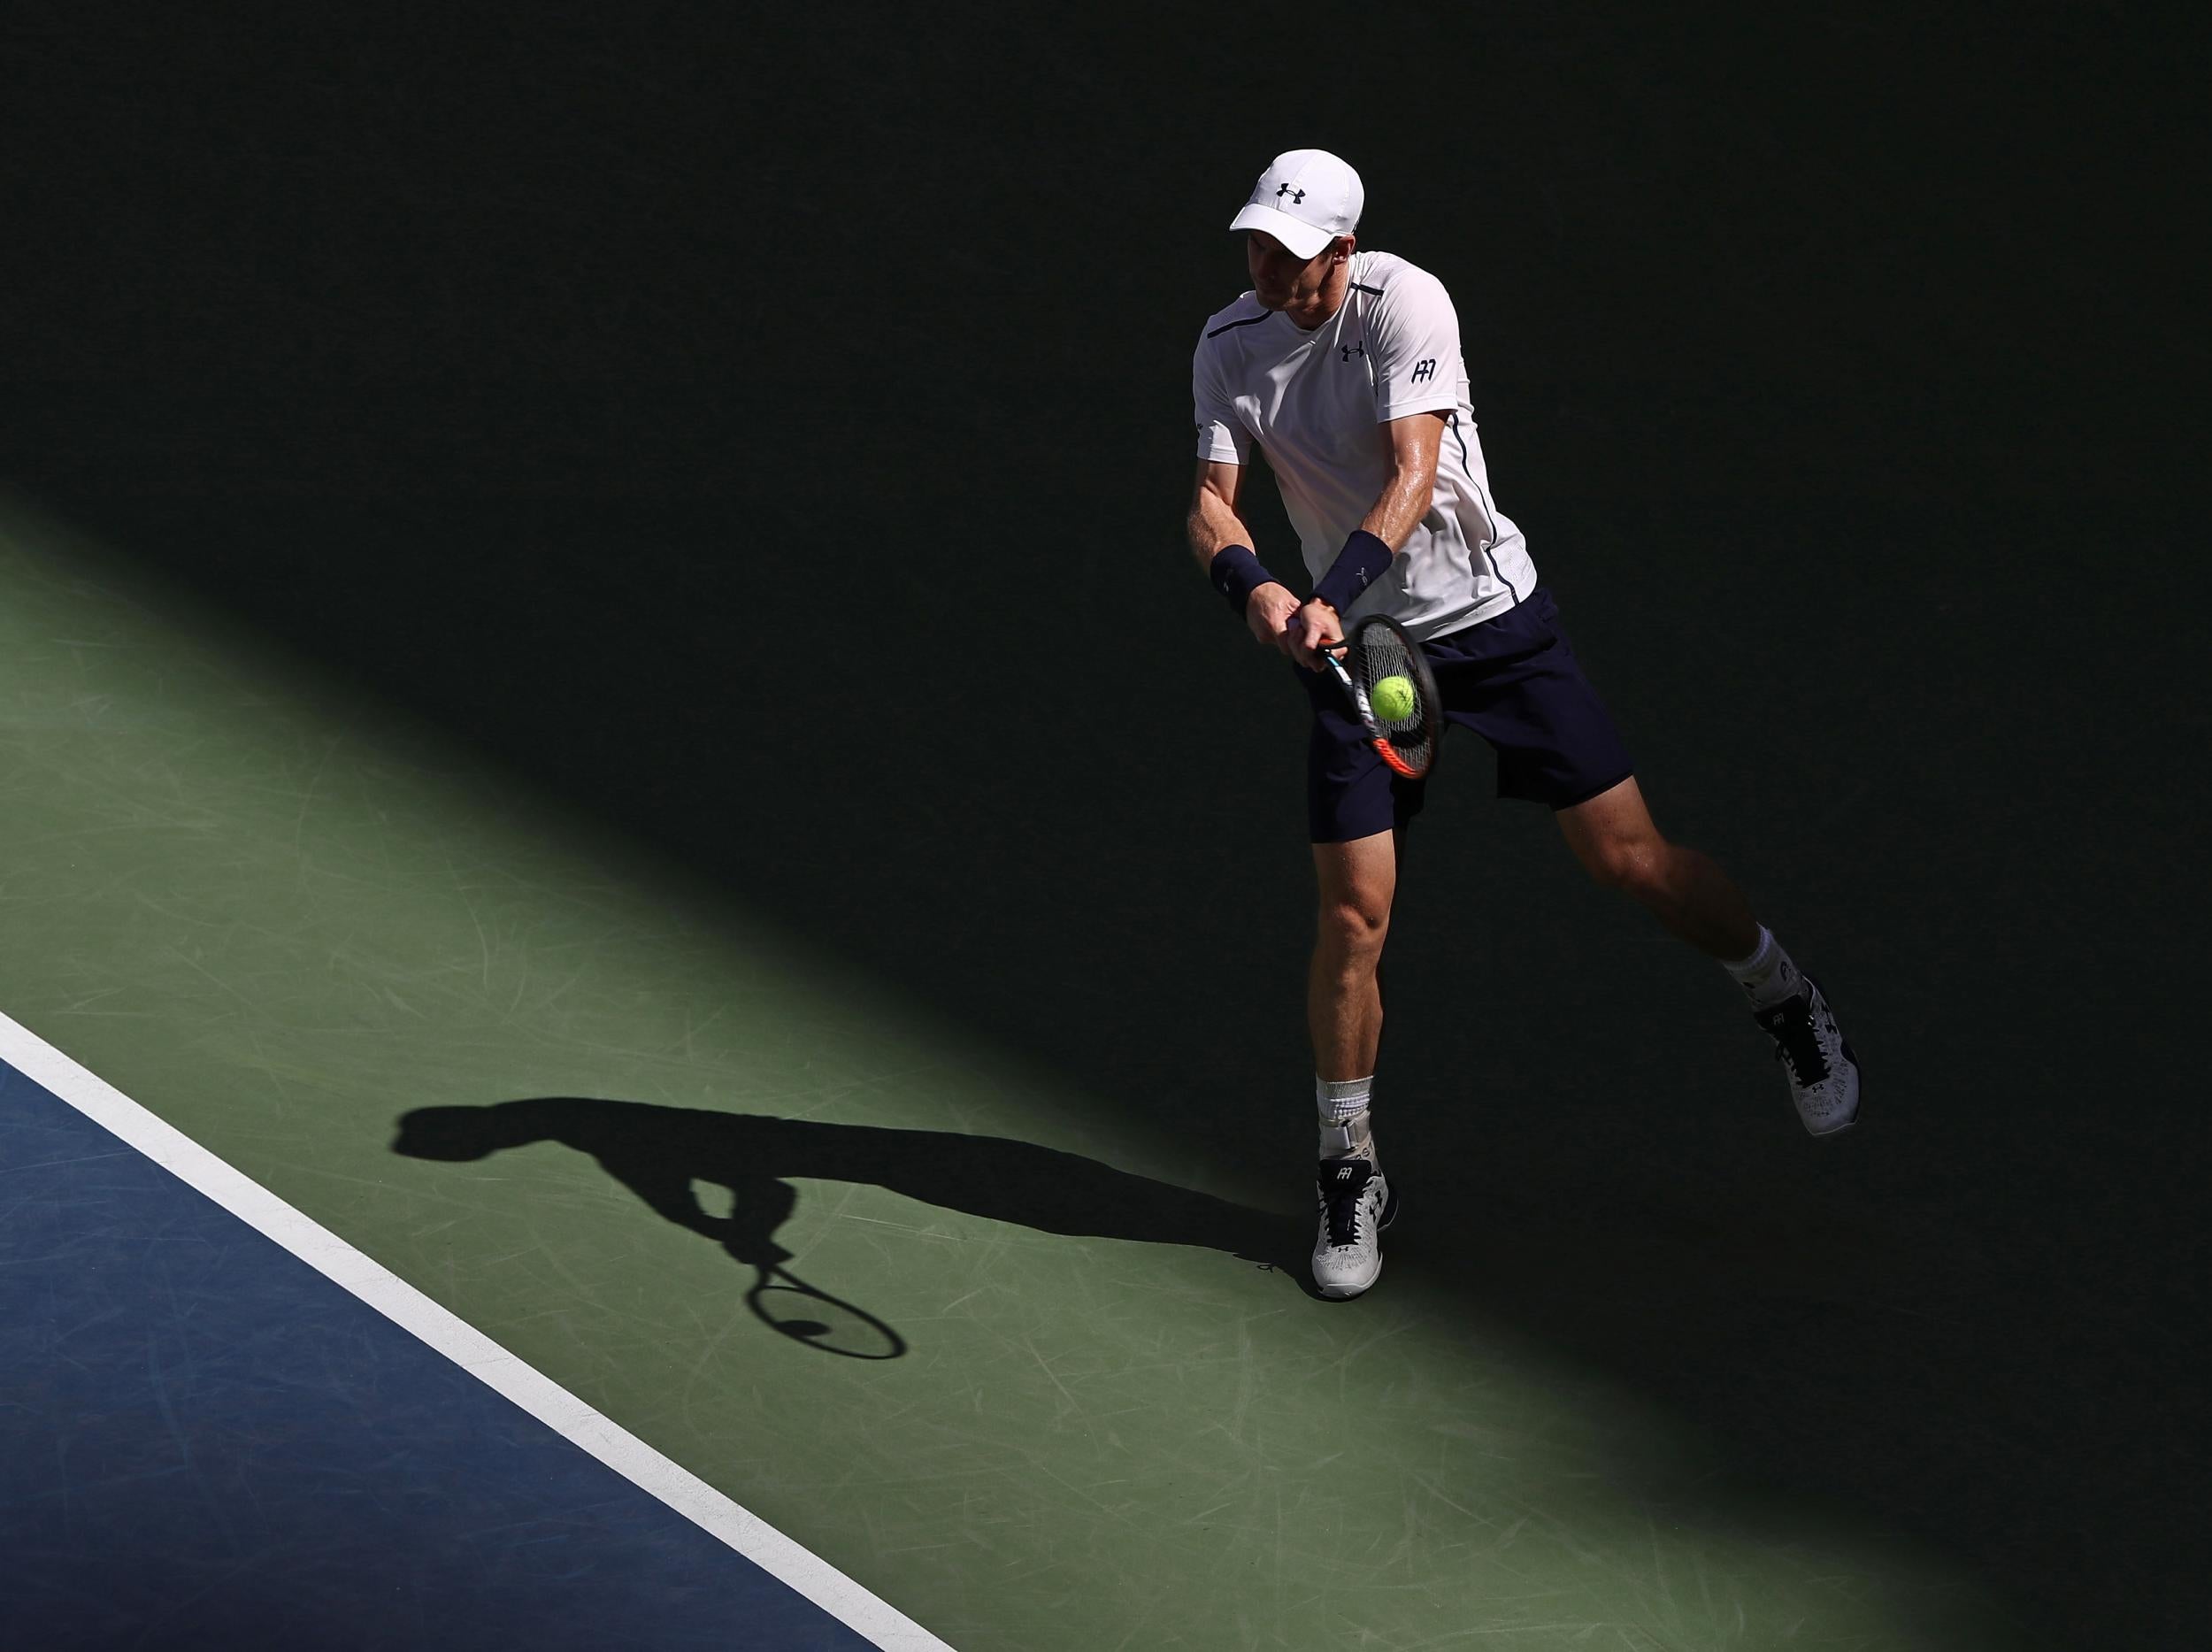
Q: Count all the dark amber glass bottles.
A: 0